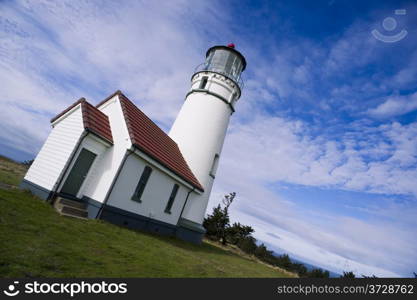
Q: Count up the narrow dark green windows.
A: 2